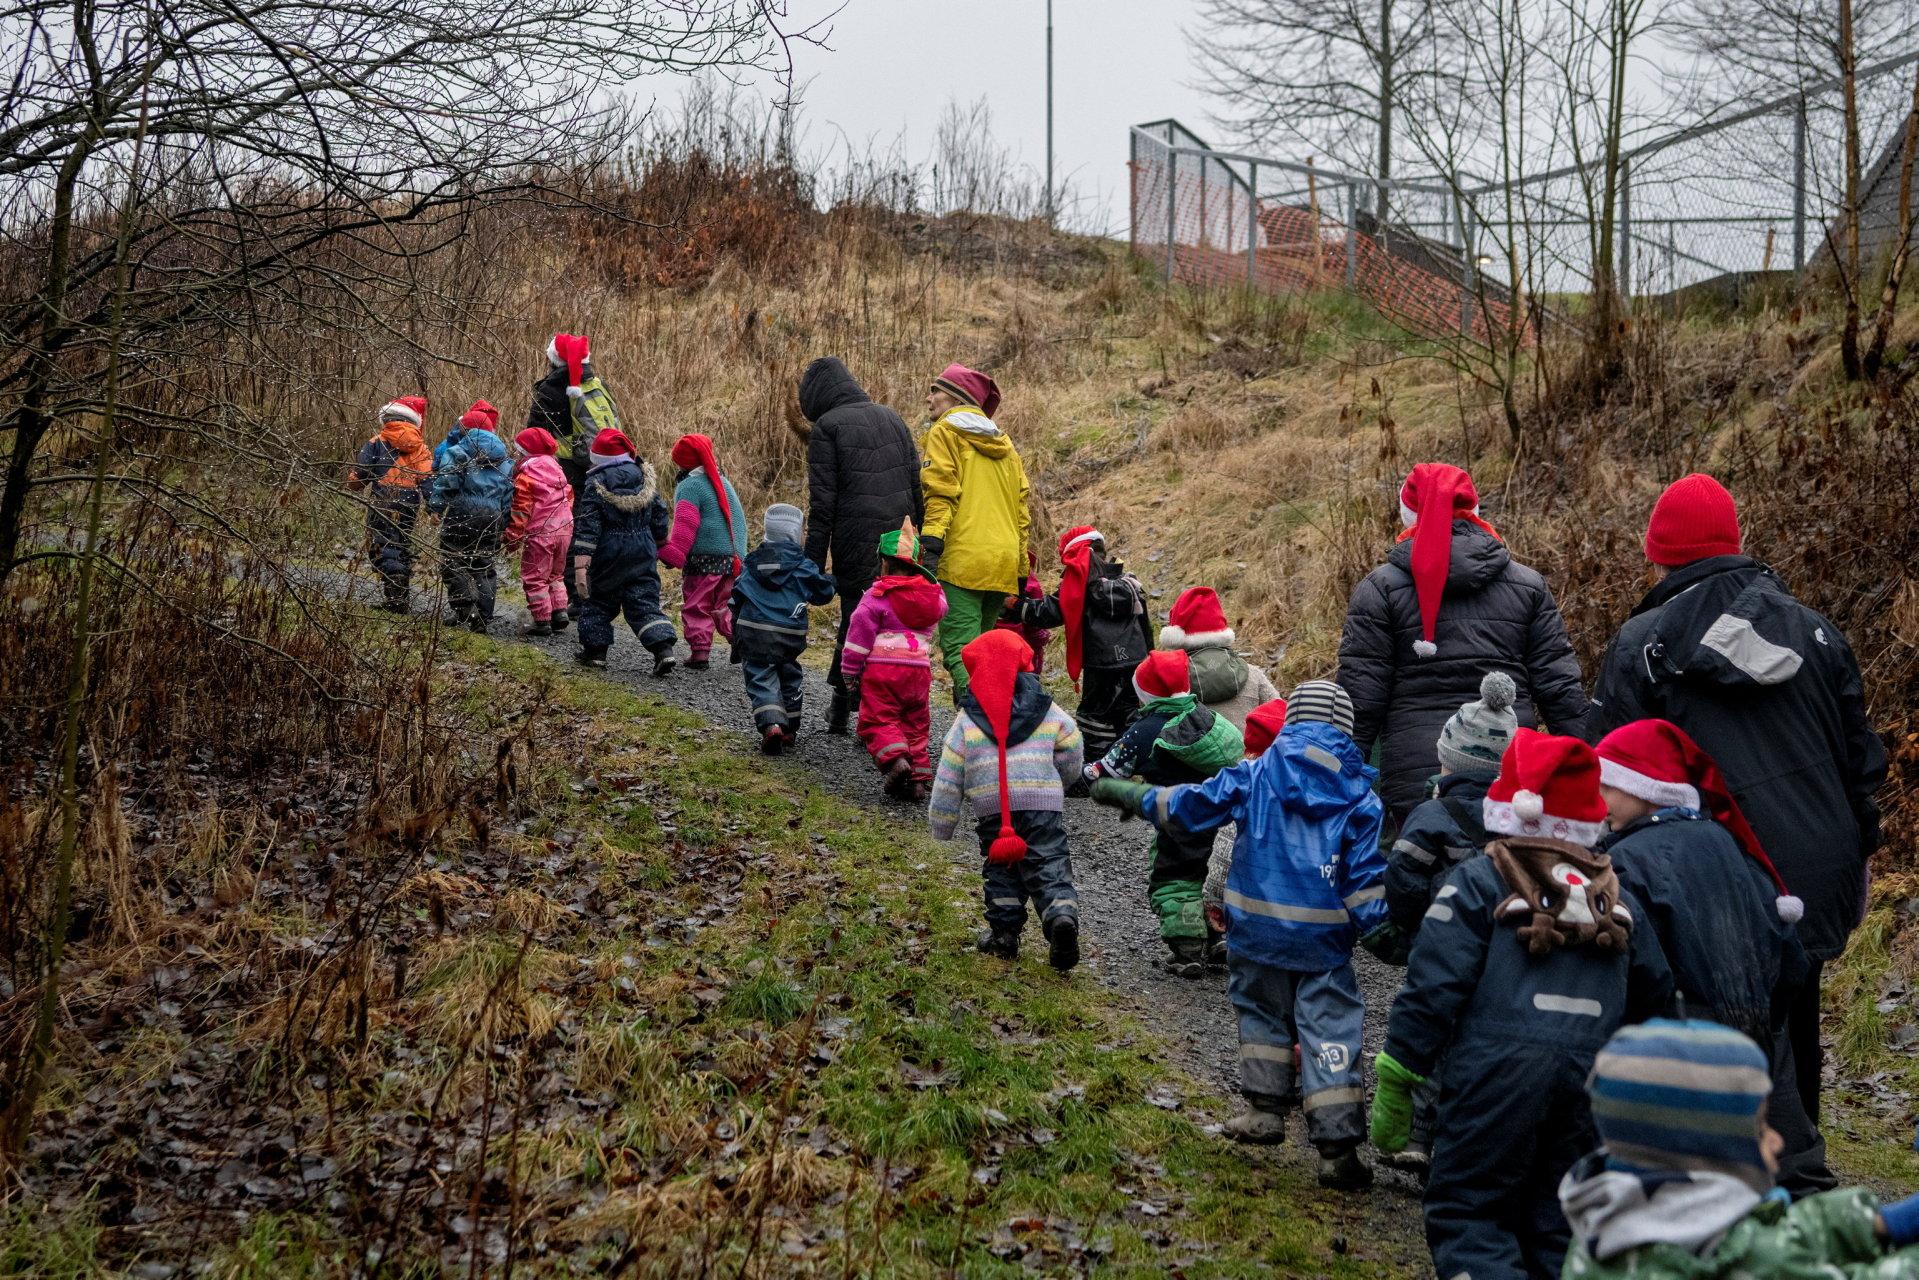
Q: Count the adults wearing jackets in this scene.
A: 5